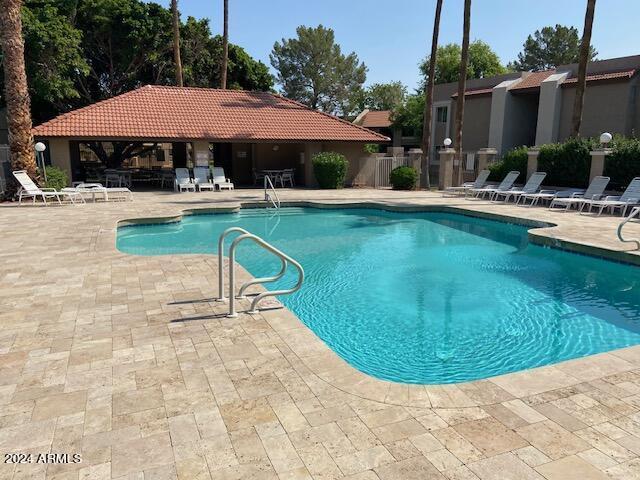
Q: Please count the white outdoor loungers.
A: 11